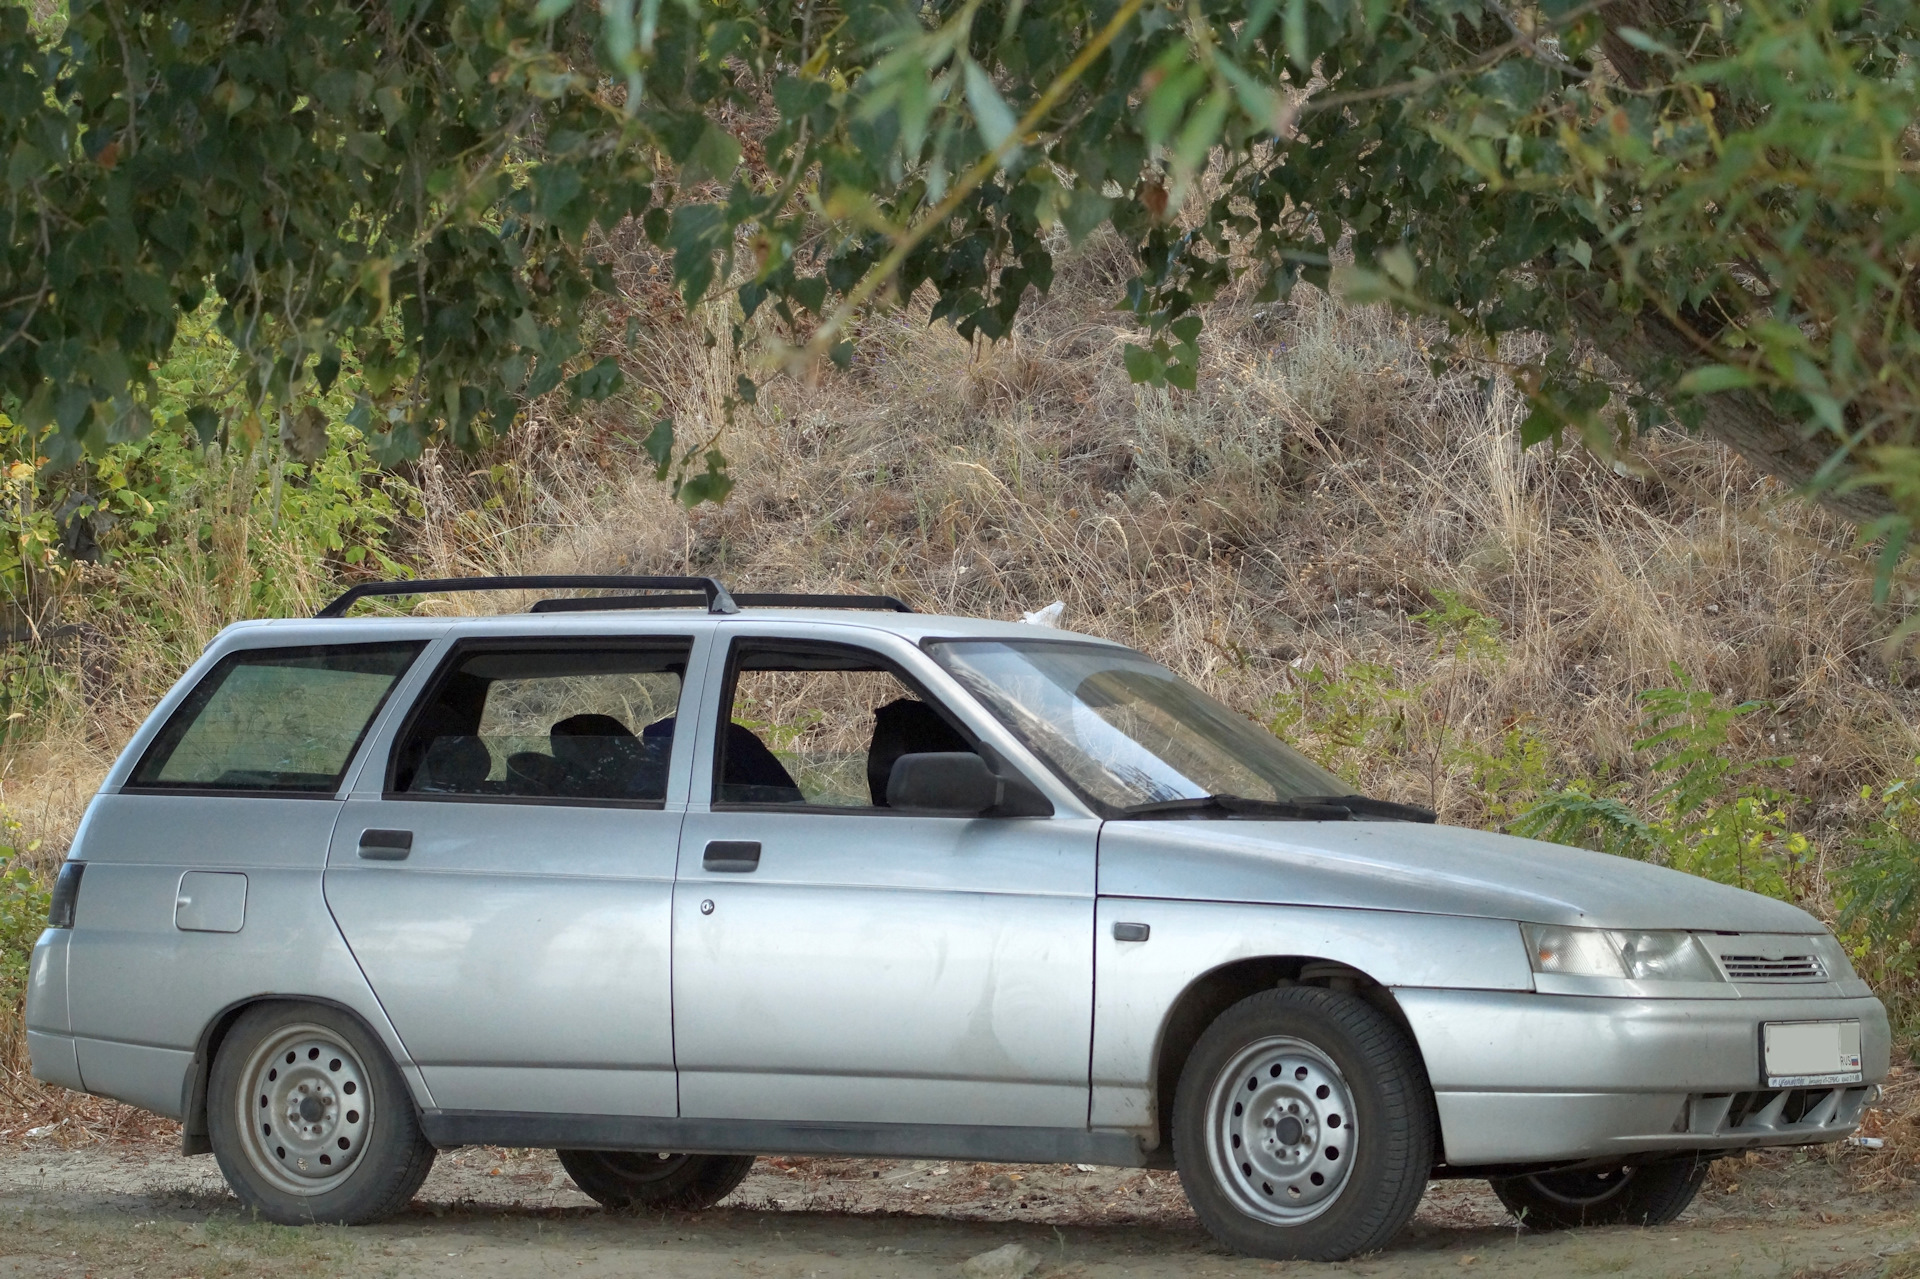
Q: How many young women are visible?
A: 0